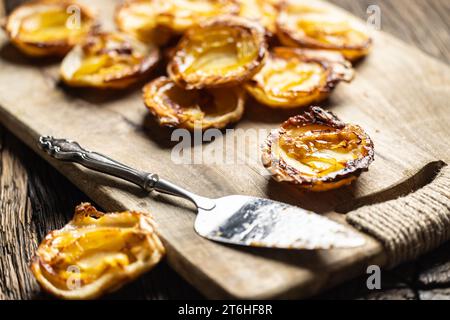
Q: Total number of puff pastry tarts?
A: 11